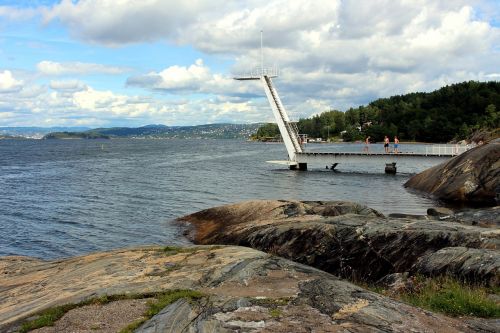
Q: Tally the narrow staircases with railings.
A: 1